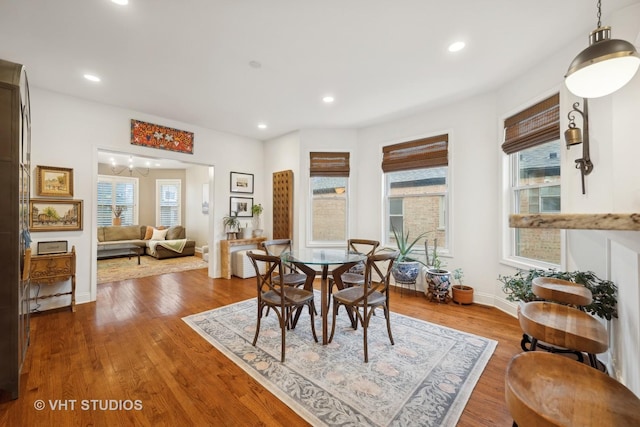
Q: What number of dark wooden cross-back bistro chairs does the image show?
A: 4